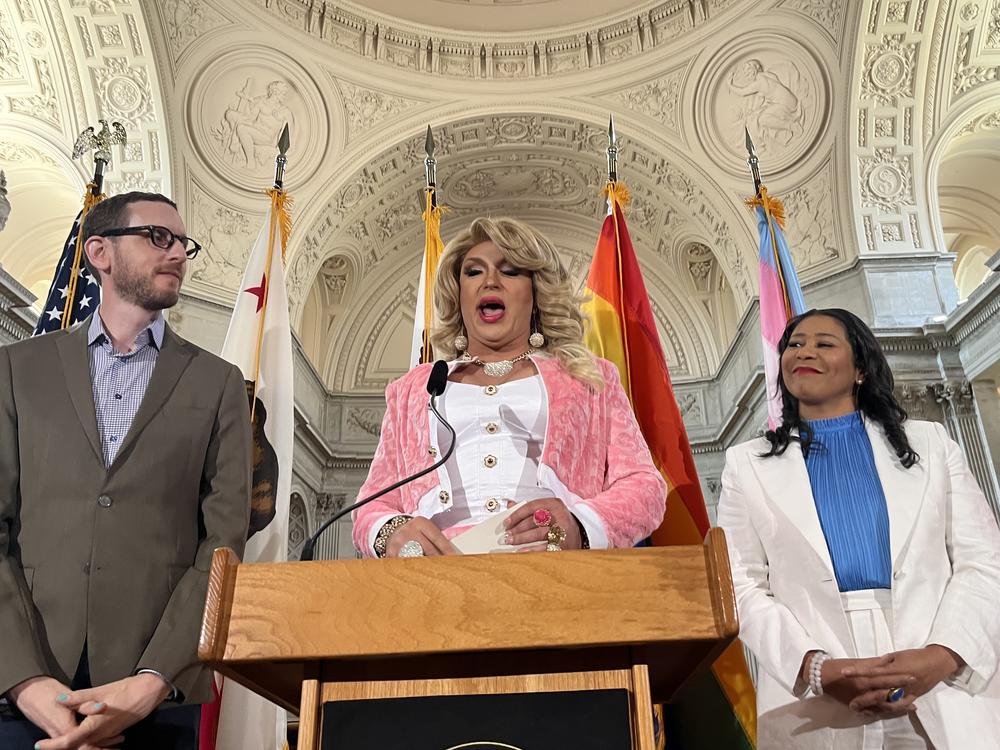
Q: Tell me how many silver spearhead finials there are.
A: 4